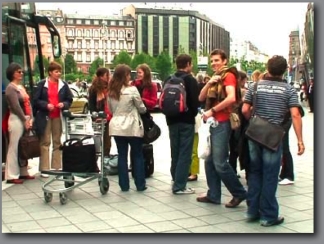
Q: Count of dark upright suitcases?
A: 1